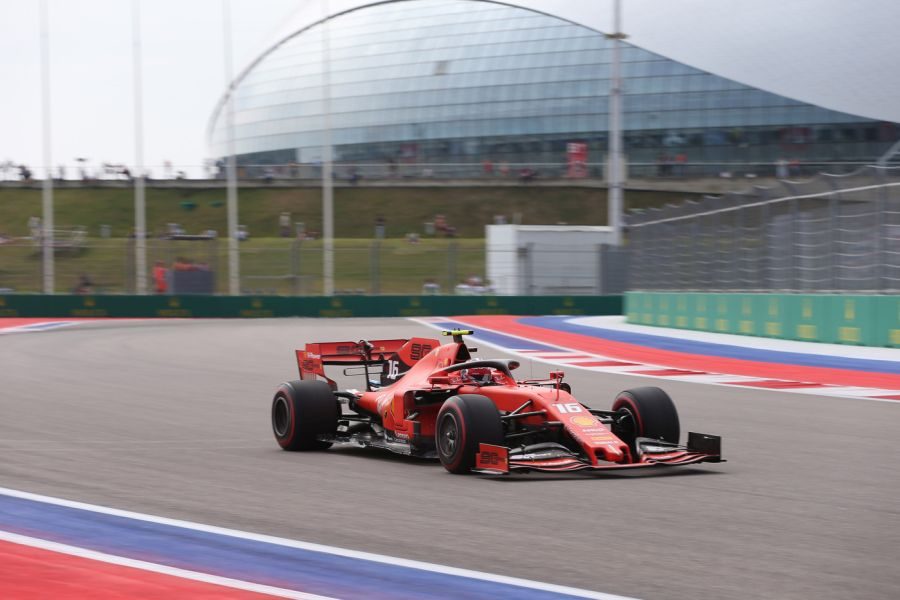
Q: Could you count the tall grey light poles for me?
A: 5